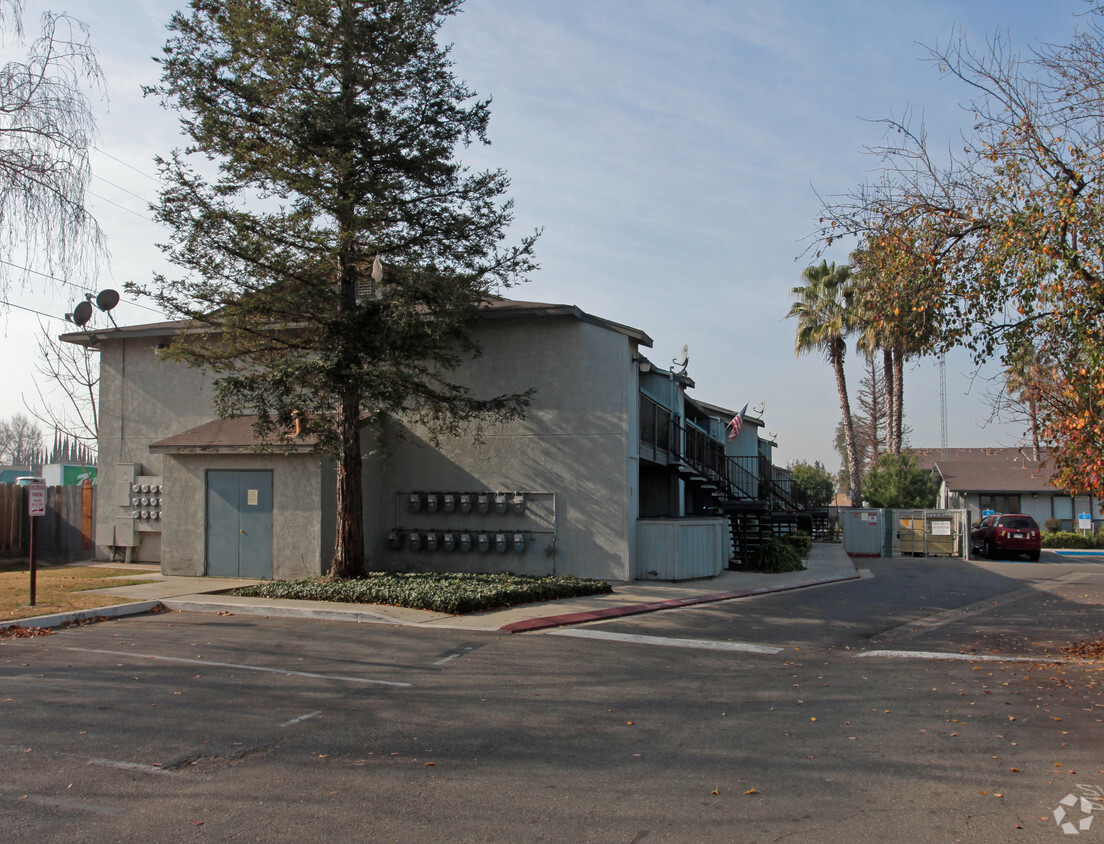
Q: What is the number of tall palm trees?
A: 3